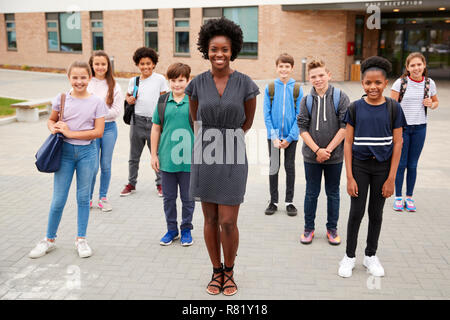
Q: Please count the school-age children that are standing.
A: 8